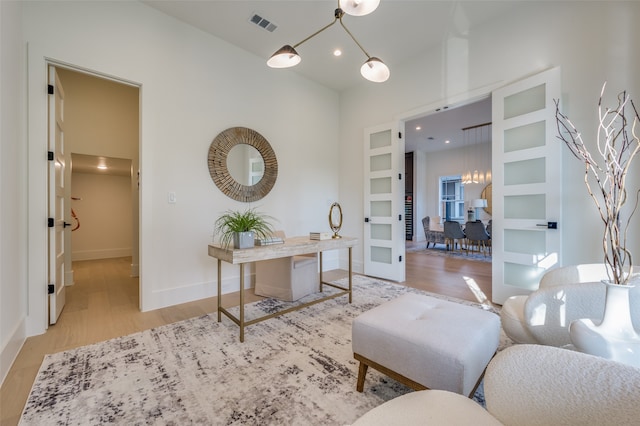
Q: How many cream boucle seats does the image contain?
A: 2